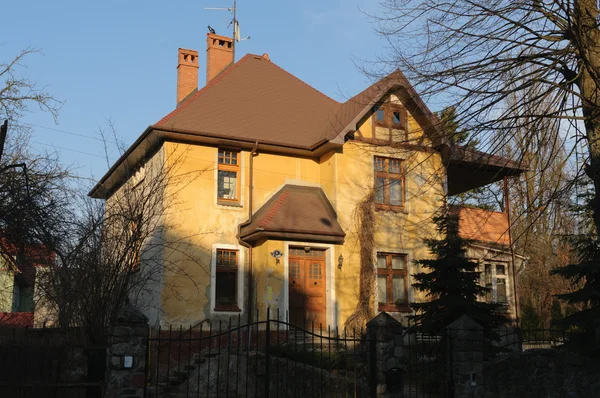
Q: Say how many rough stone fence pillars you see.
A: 3